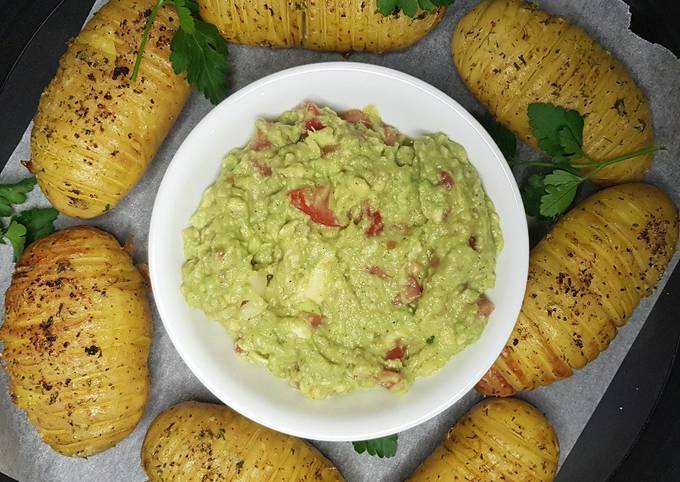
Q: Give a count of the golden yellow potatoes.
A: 7